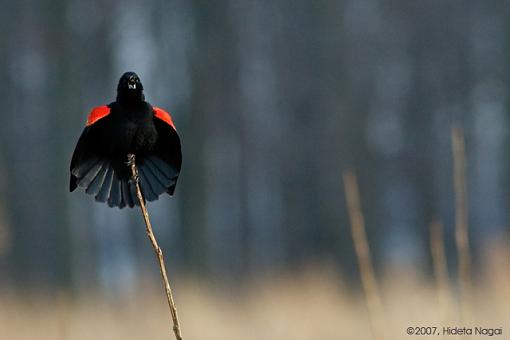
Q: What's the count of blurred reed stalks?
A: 3